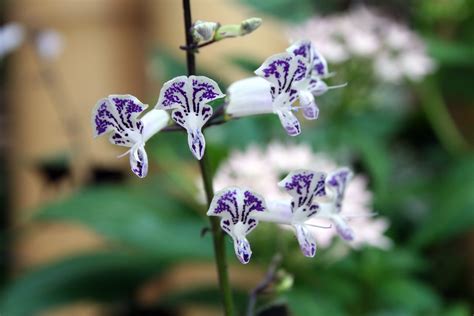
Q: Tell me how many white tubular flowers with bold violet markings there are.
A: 7